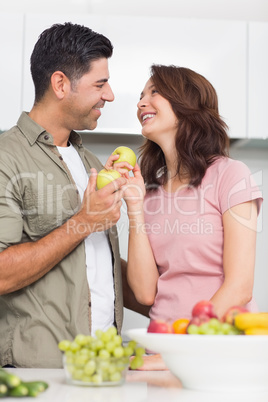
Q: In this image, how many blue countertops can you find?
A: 0